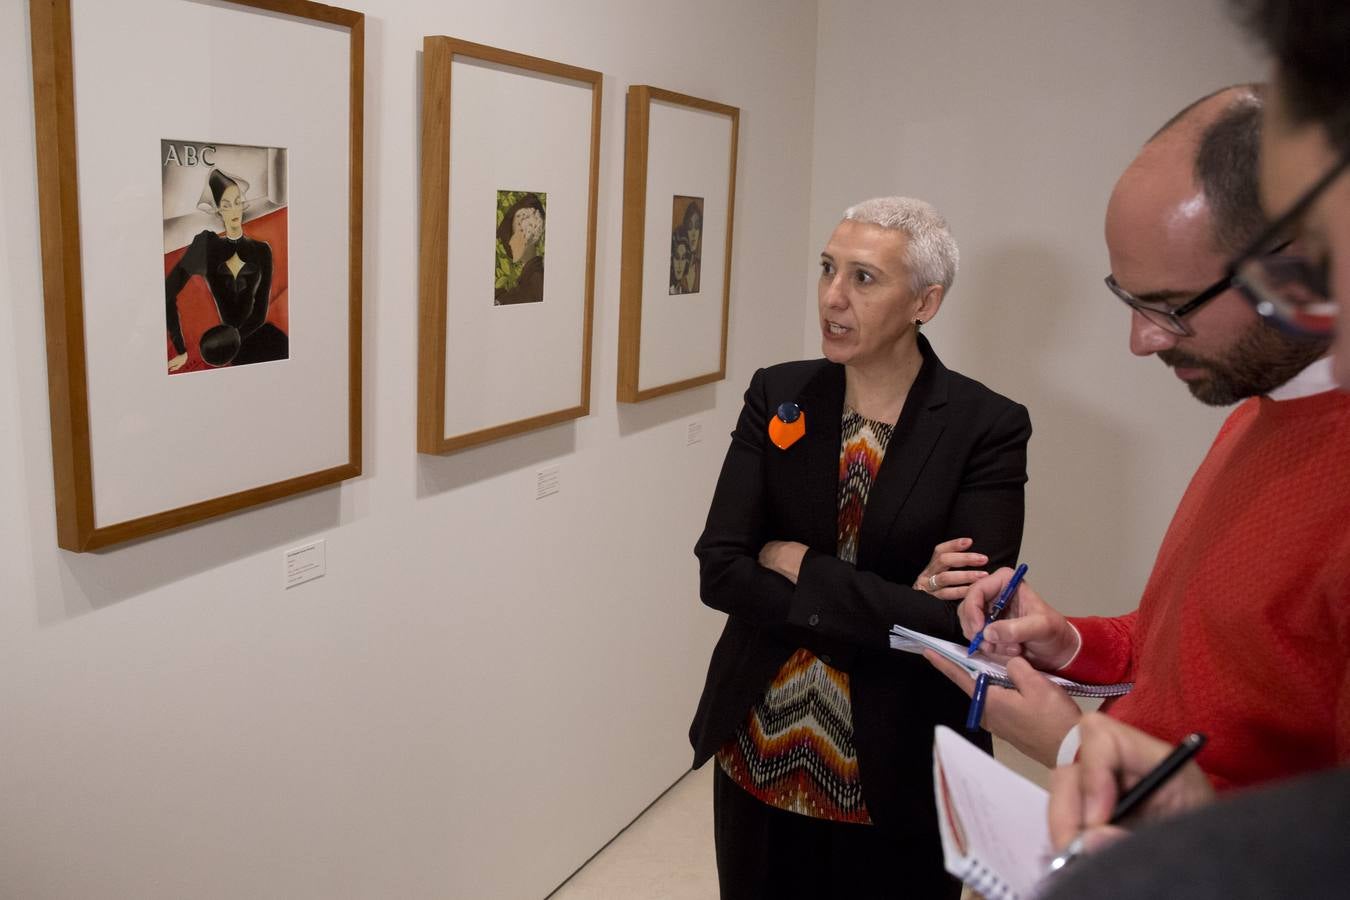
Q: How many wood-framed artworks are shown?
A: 3